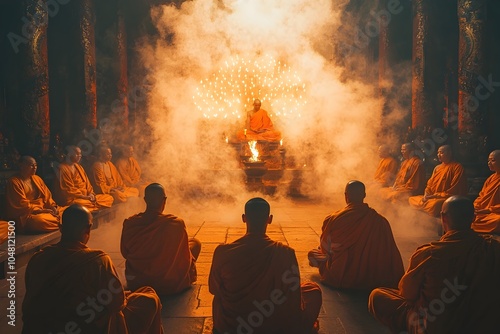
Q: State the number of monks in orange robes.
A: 14